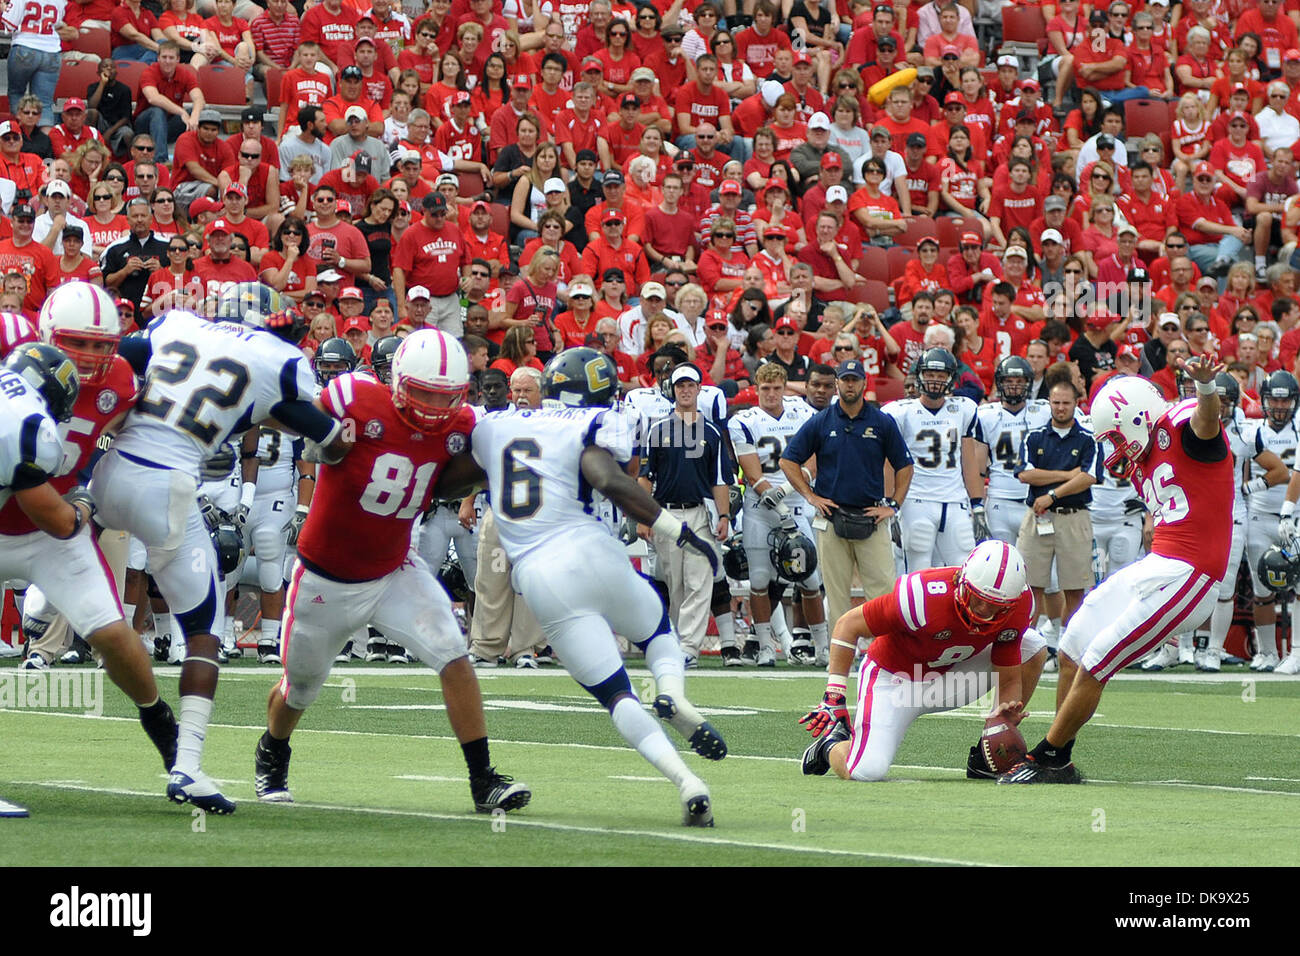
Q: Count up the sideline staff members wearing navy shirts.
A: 3